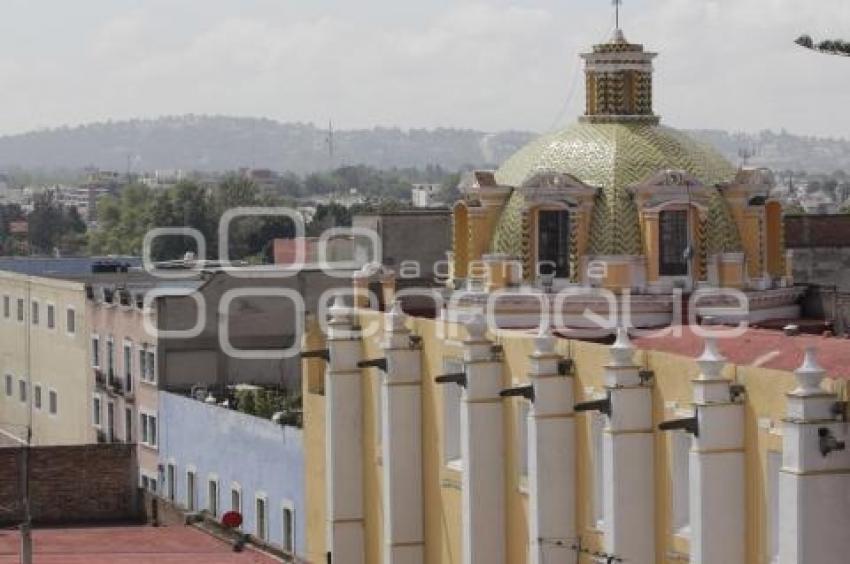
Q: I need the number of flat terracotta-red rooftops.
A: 2